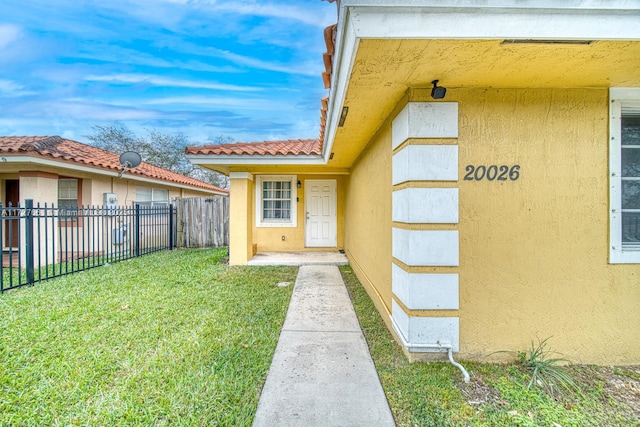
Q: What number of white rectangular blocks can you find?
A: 6